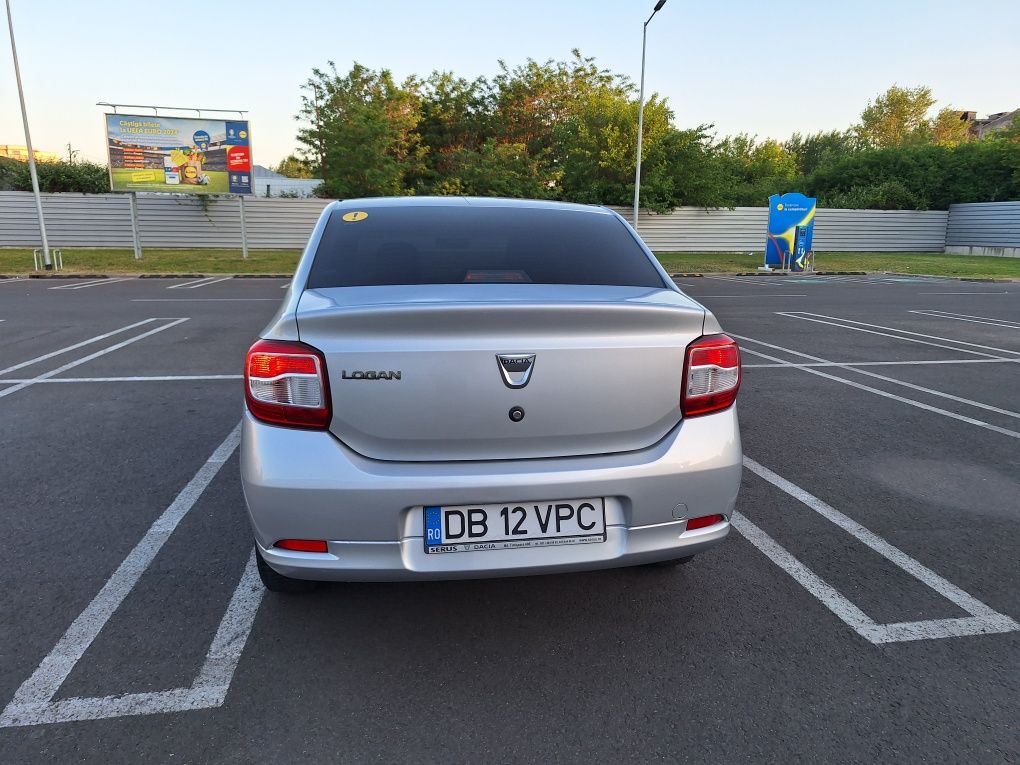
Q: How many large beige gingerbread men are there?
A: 0